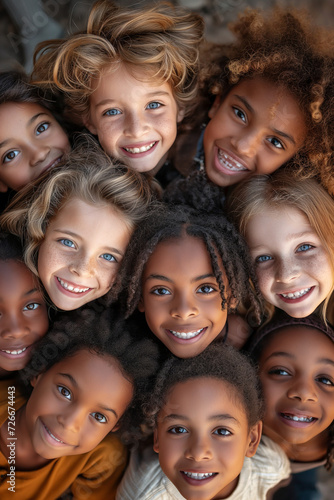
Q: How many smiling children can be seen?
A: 10